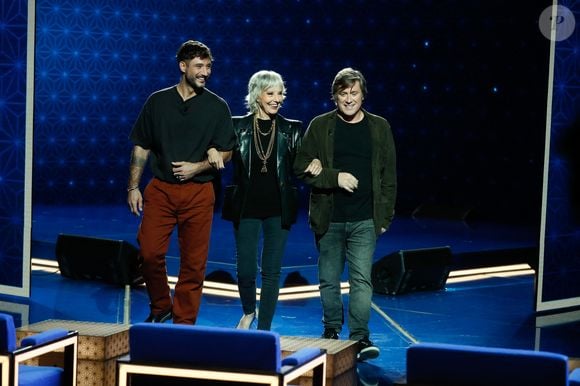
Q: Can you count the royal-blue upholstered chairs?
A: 3